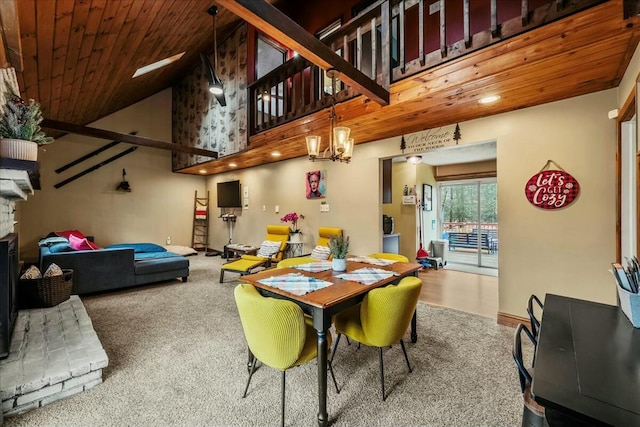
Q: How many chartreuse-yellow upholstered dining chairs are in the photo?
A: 4